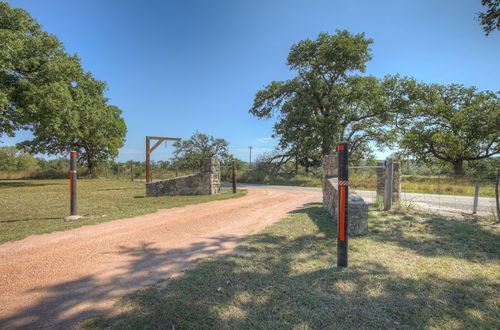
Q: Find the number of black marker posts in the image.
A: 3